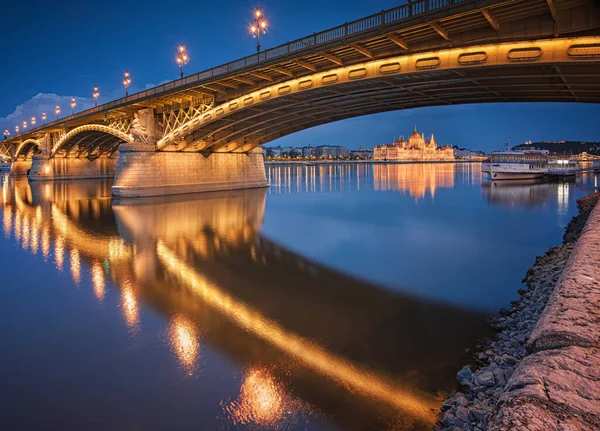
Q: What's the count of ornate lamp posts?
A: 11